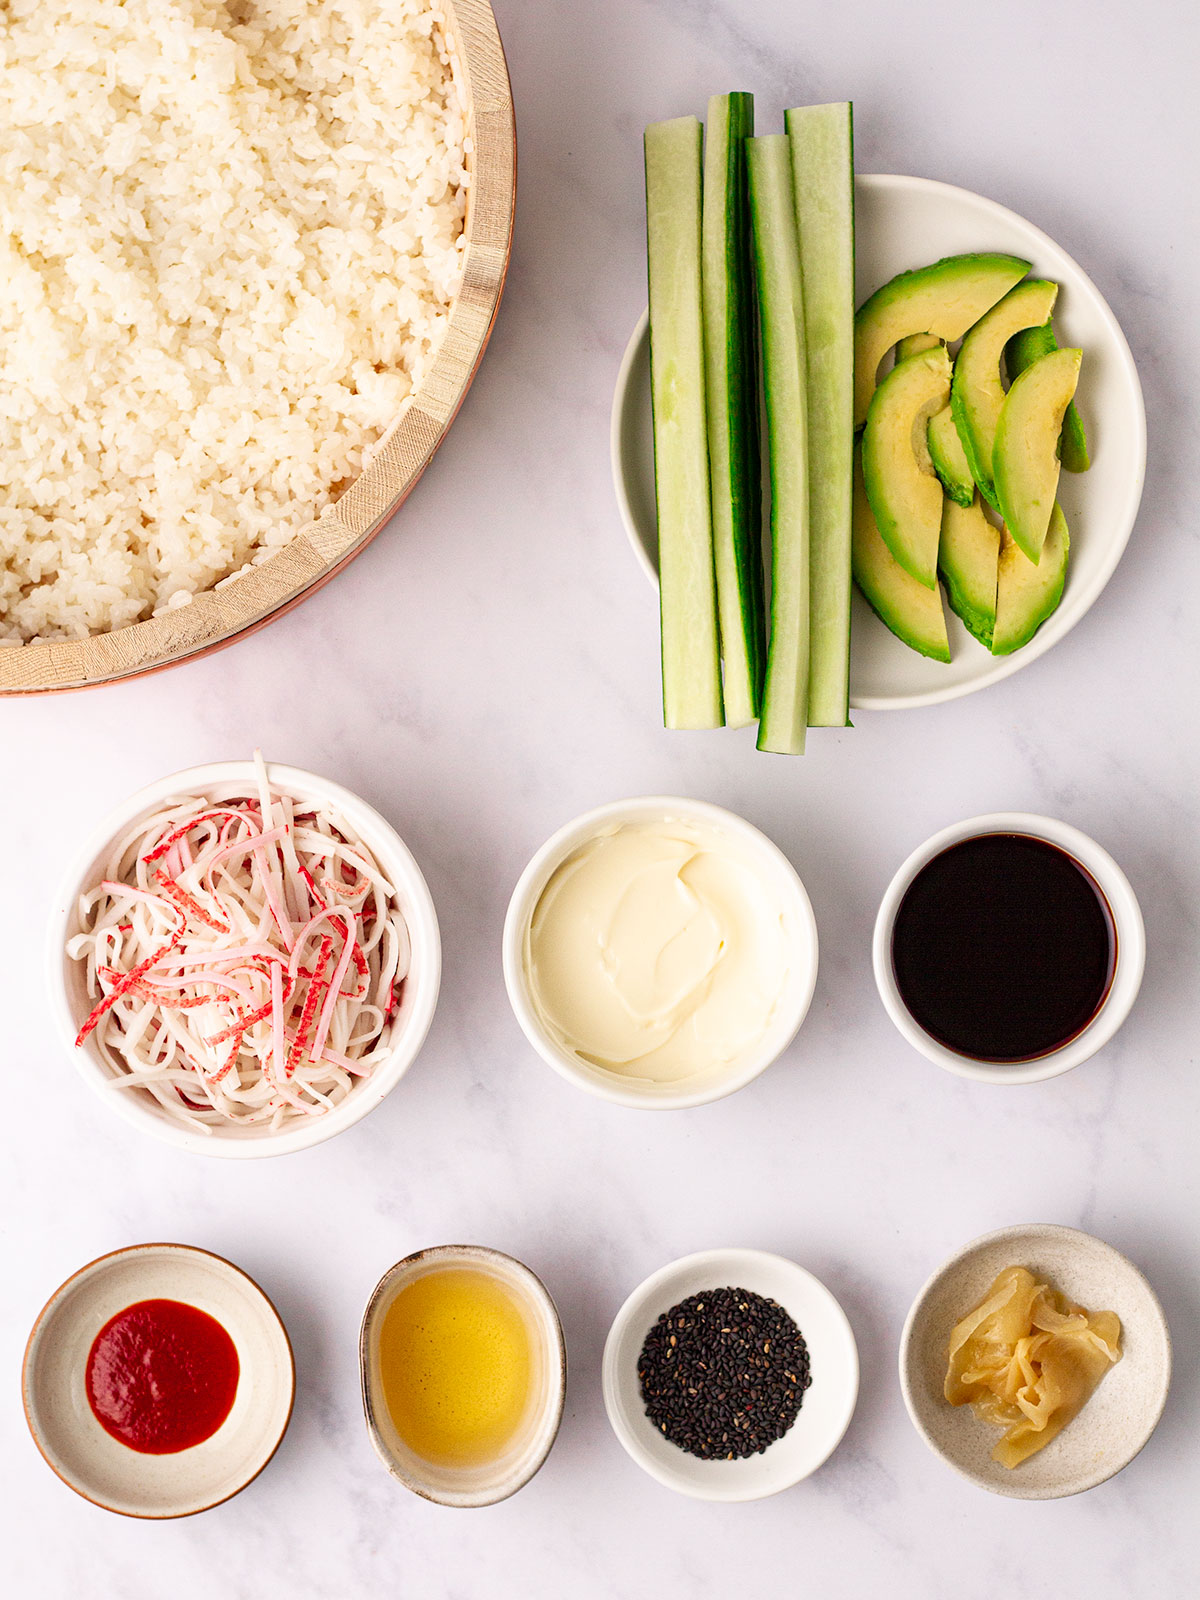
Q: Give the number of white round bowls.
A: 4